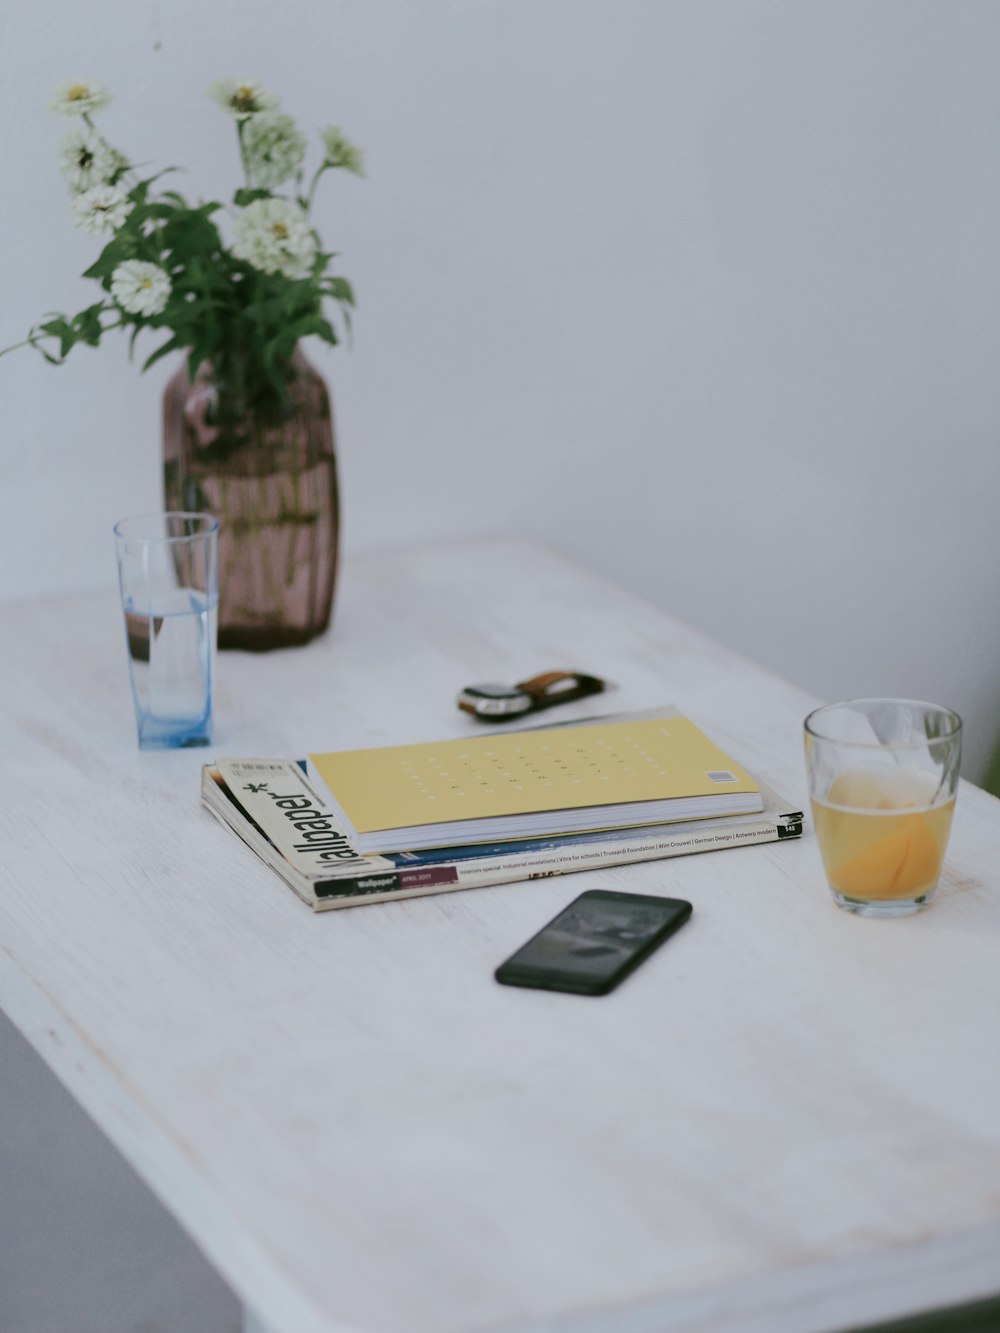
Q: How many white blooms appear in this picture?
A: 8